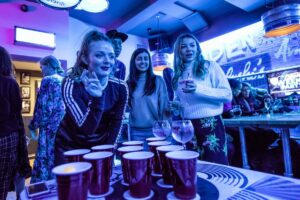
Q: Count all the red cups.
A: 11